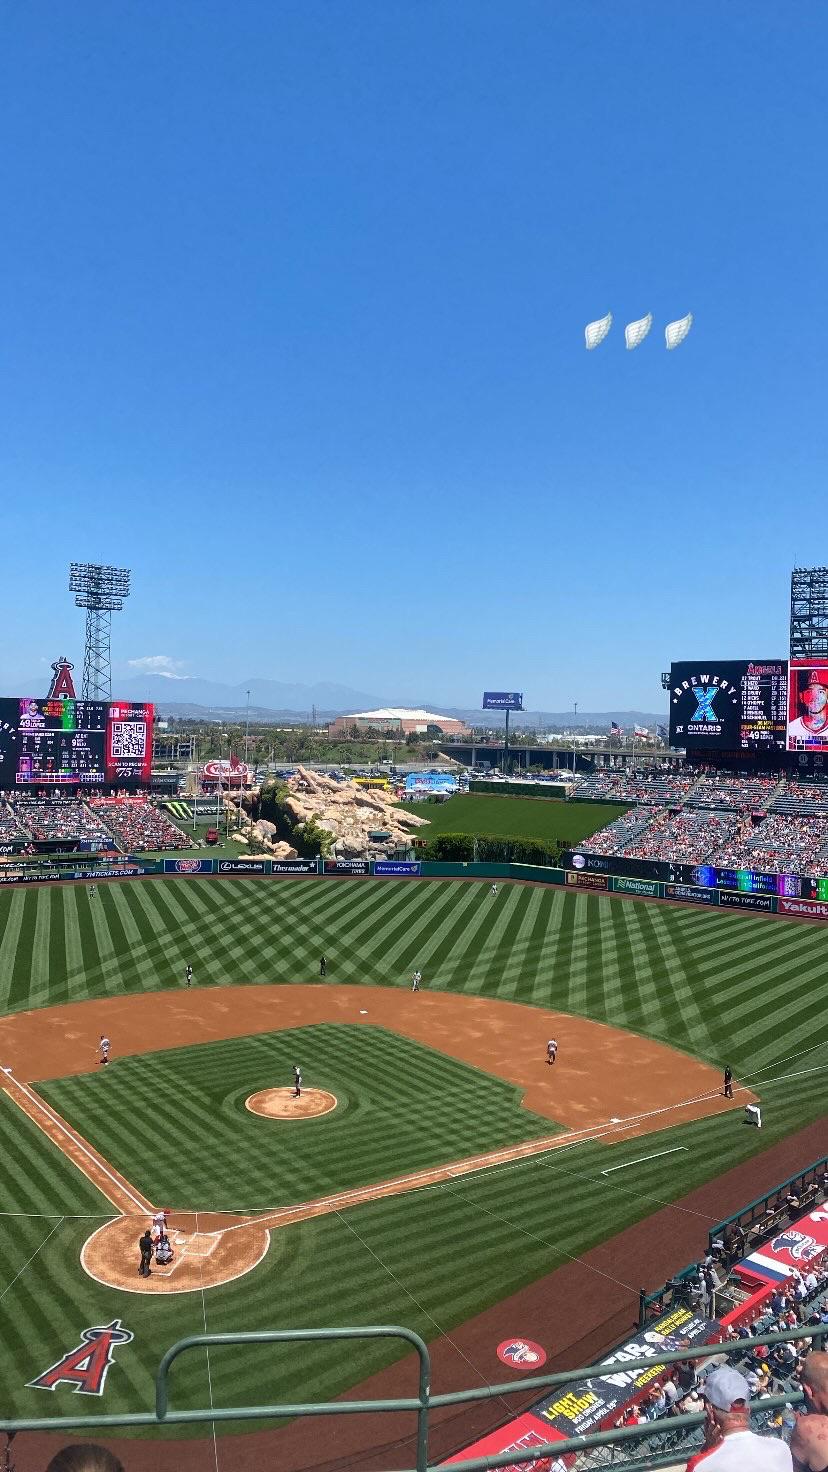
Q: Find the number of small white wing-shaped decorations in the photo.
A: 3